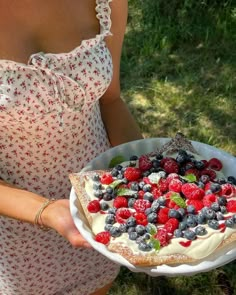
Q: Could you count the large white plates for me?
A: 1